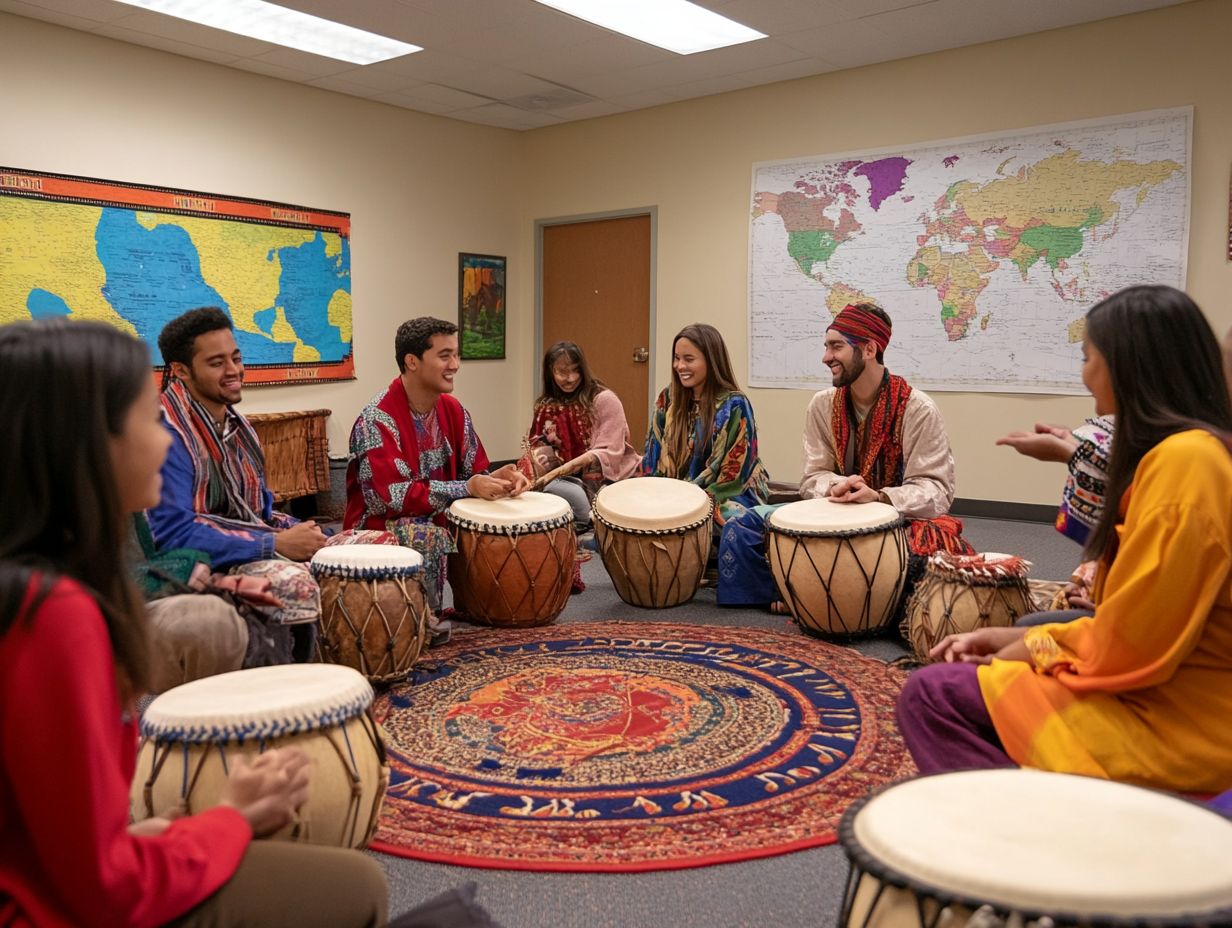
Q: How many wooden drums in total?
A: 7